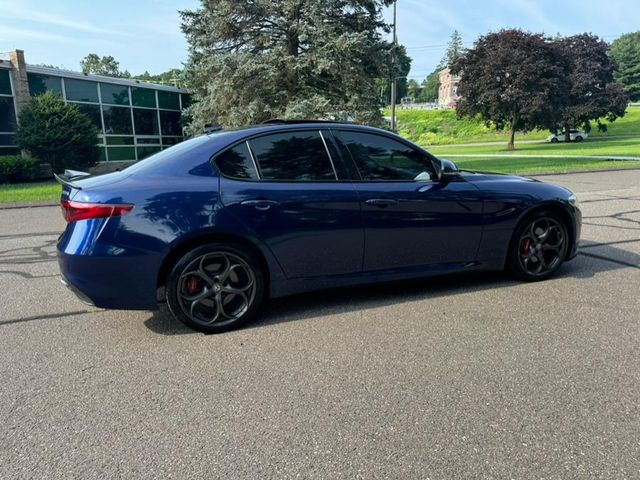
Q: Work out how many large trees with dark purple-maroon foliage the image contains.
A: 2